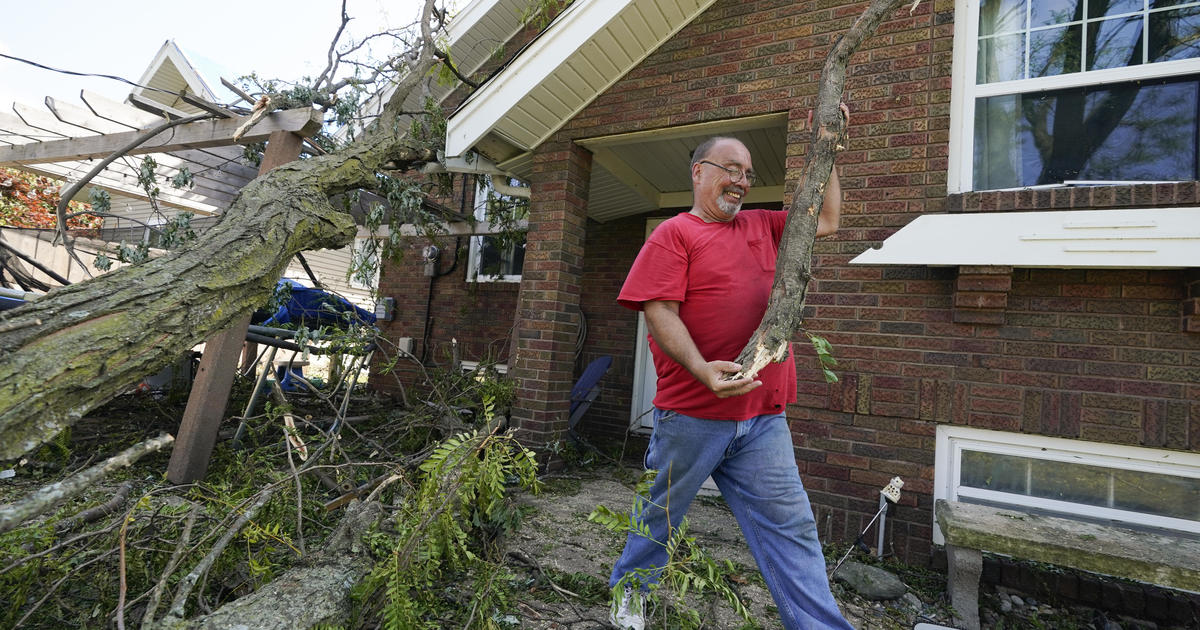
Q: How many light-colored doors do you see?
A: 1